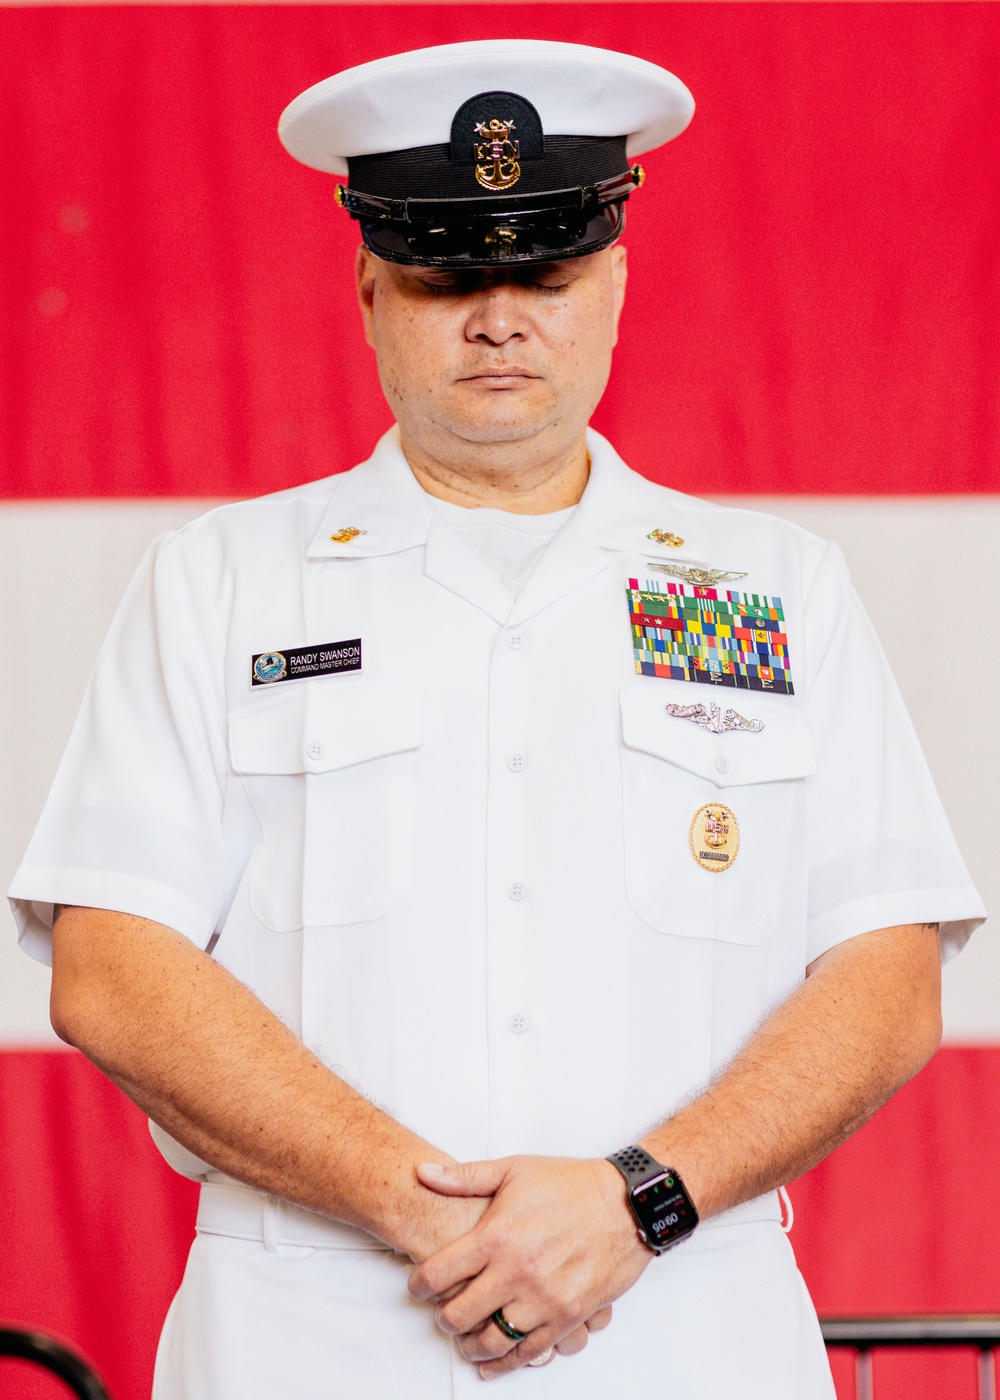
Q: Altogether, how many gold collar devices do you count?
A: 2